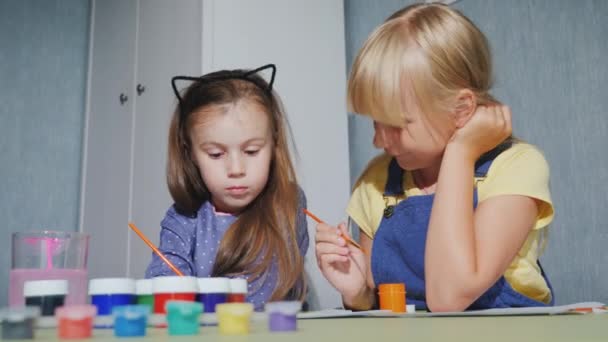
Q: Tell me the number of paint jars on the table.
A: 13